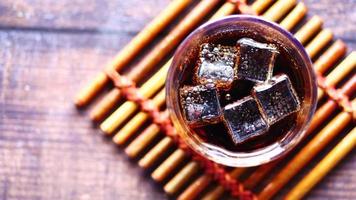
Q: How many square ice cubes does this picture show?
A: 5